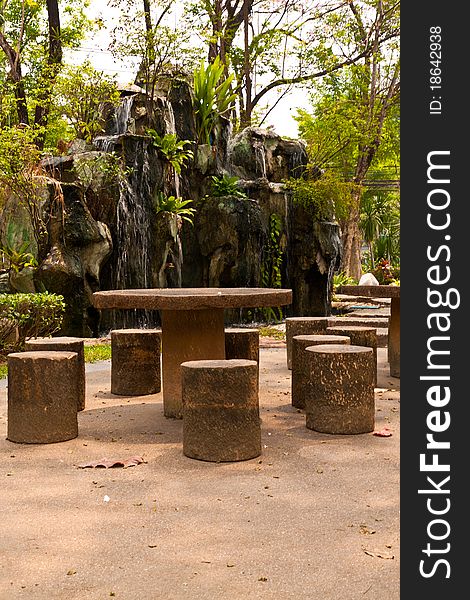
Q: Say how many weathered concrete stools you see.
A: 9